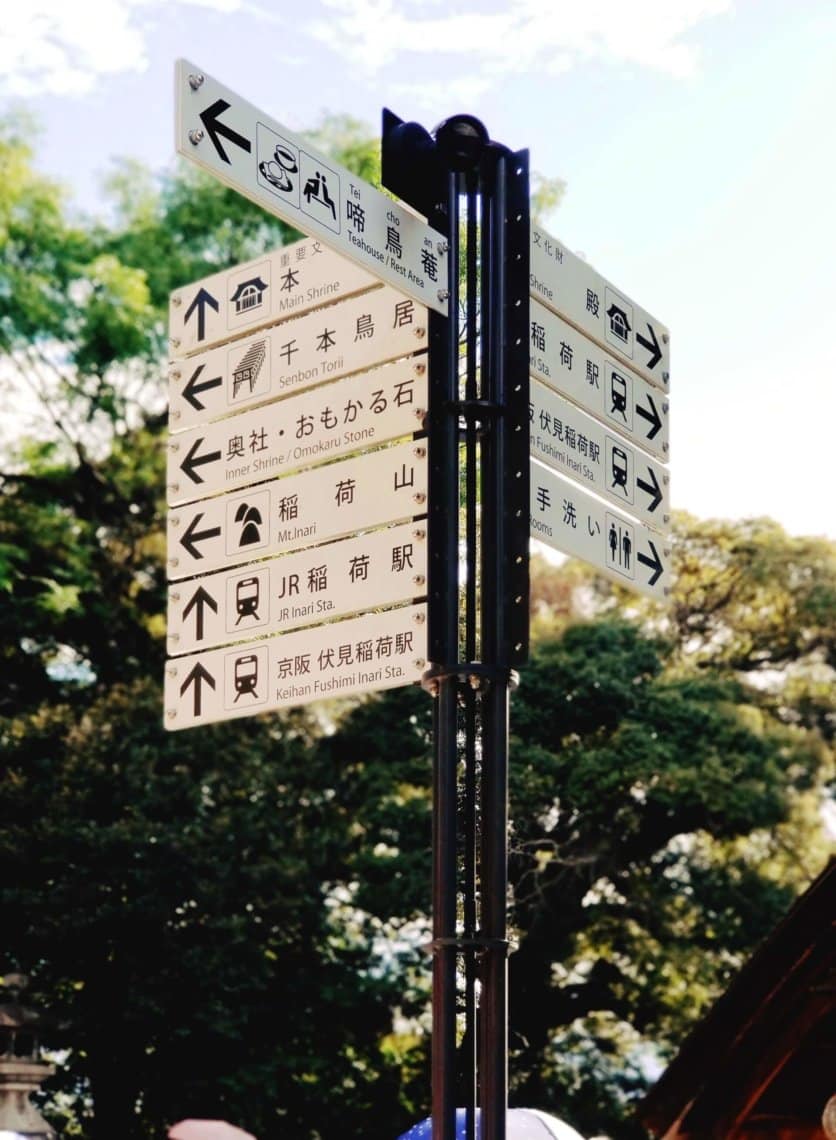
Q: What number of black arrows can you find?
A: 11